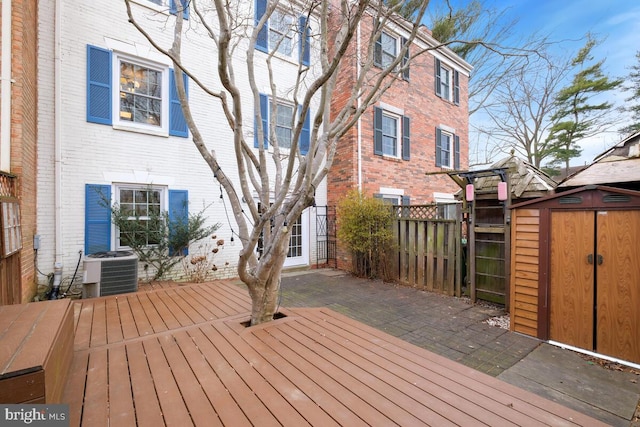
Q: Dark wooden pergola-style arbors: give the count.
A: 1